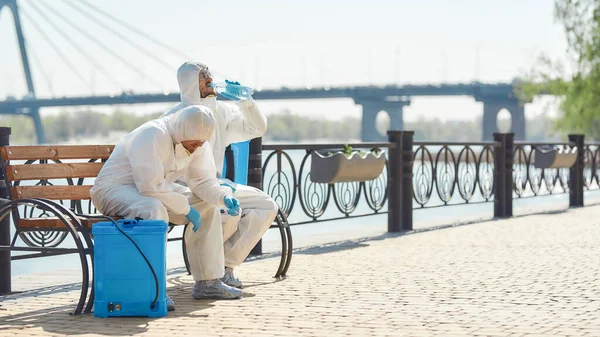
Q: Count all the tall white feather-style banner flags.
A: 0